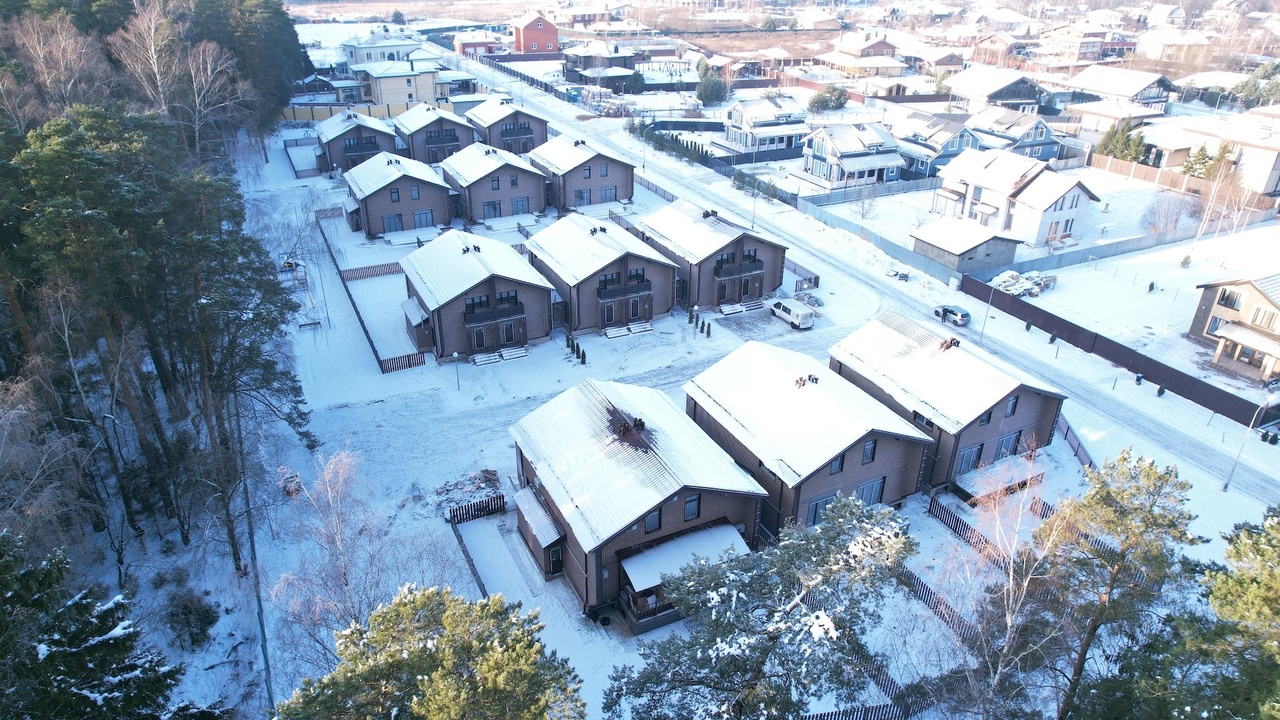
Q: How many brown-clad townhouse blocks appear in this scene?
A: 12